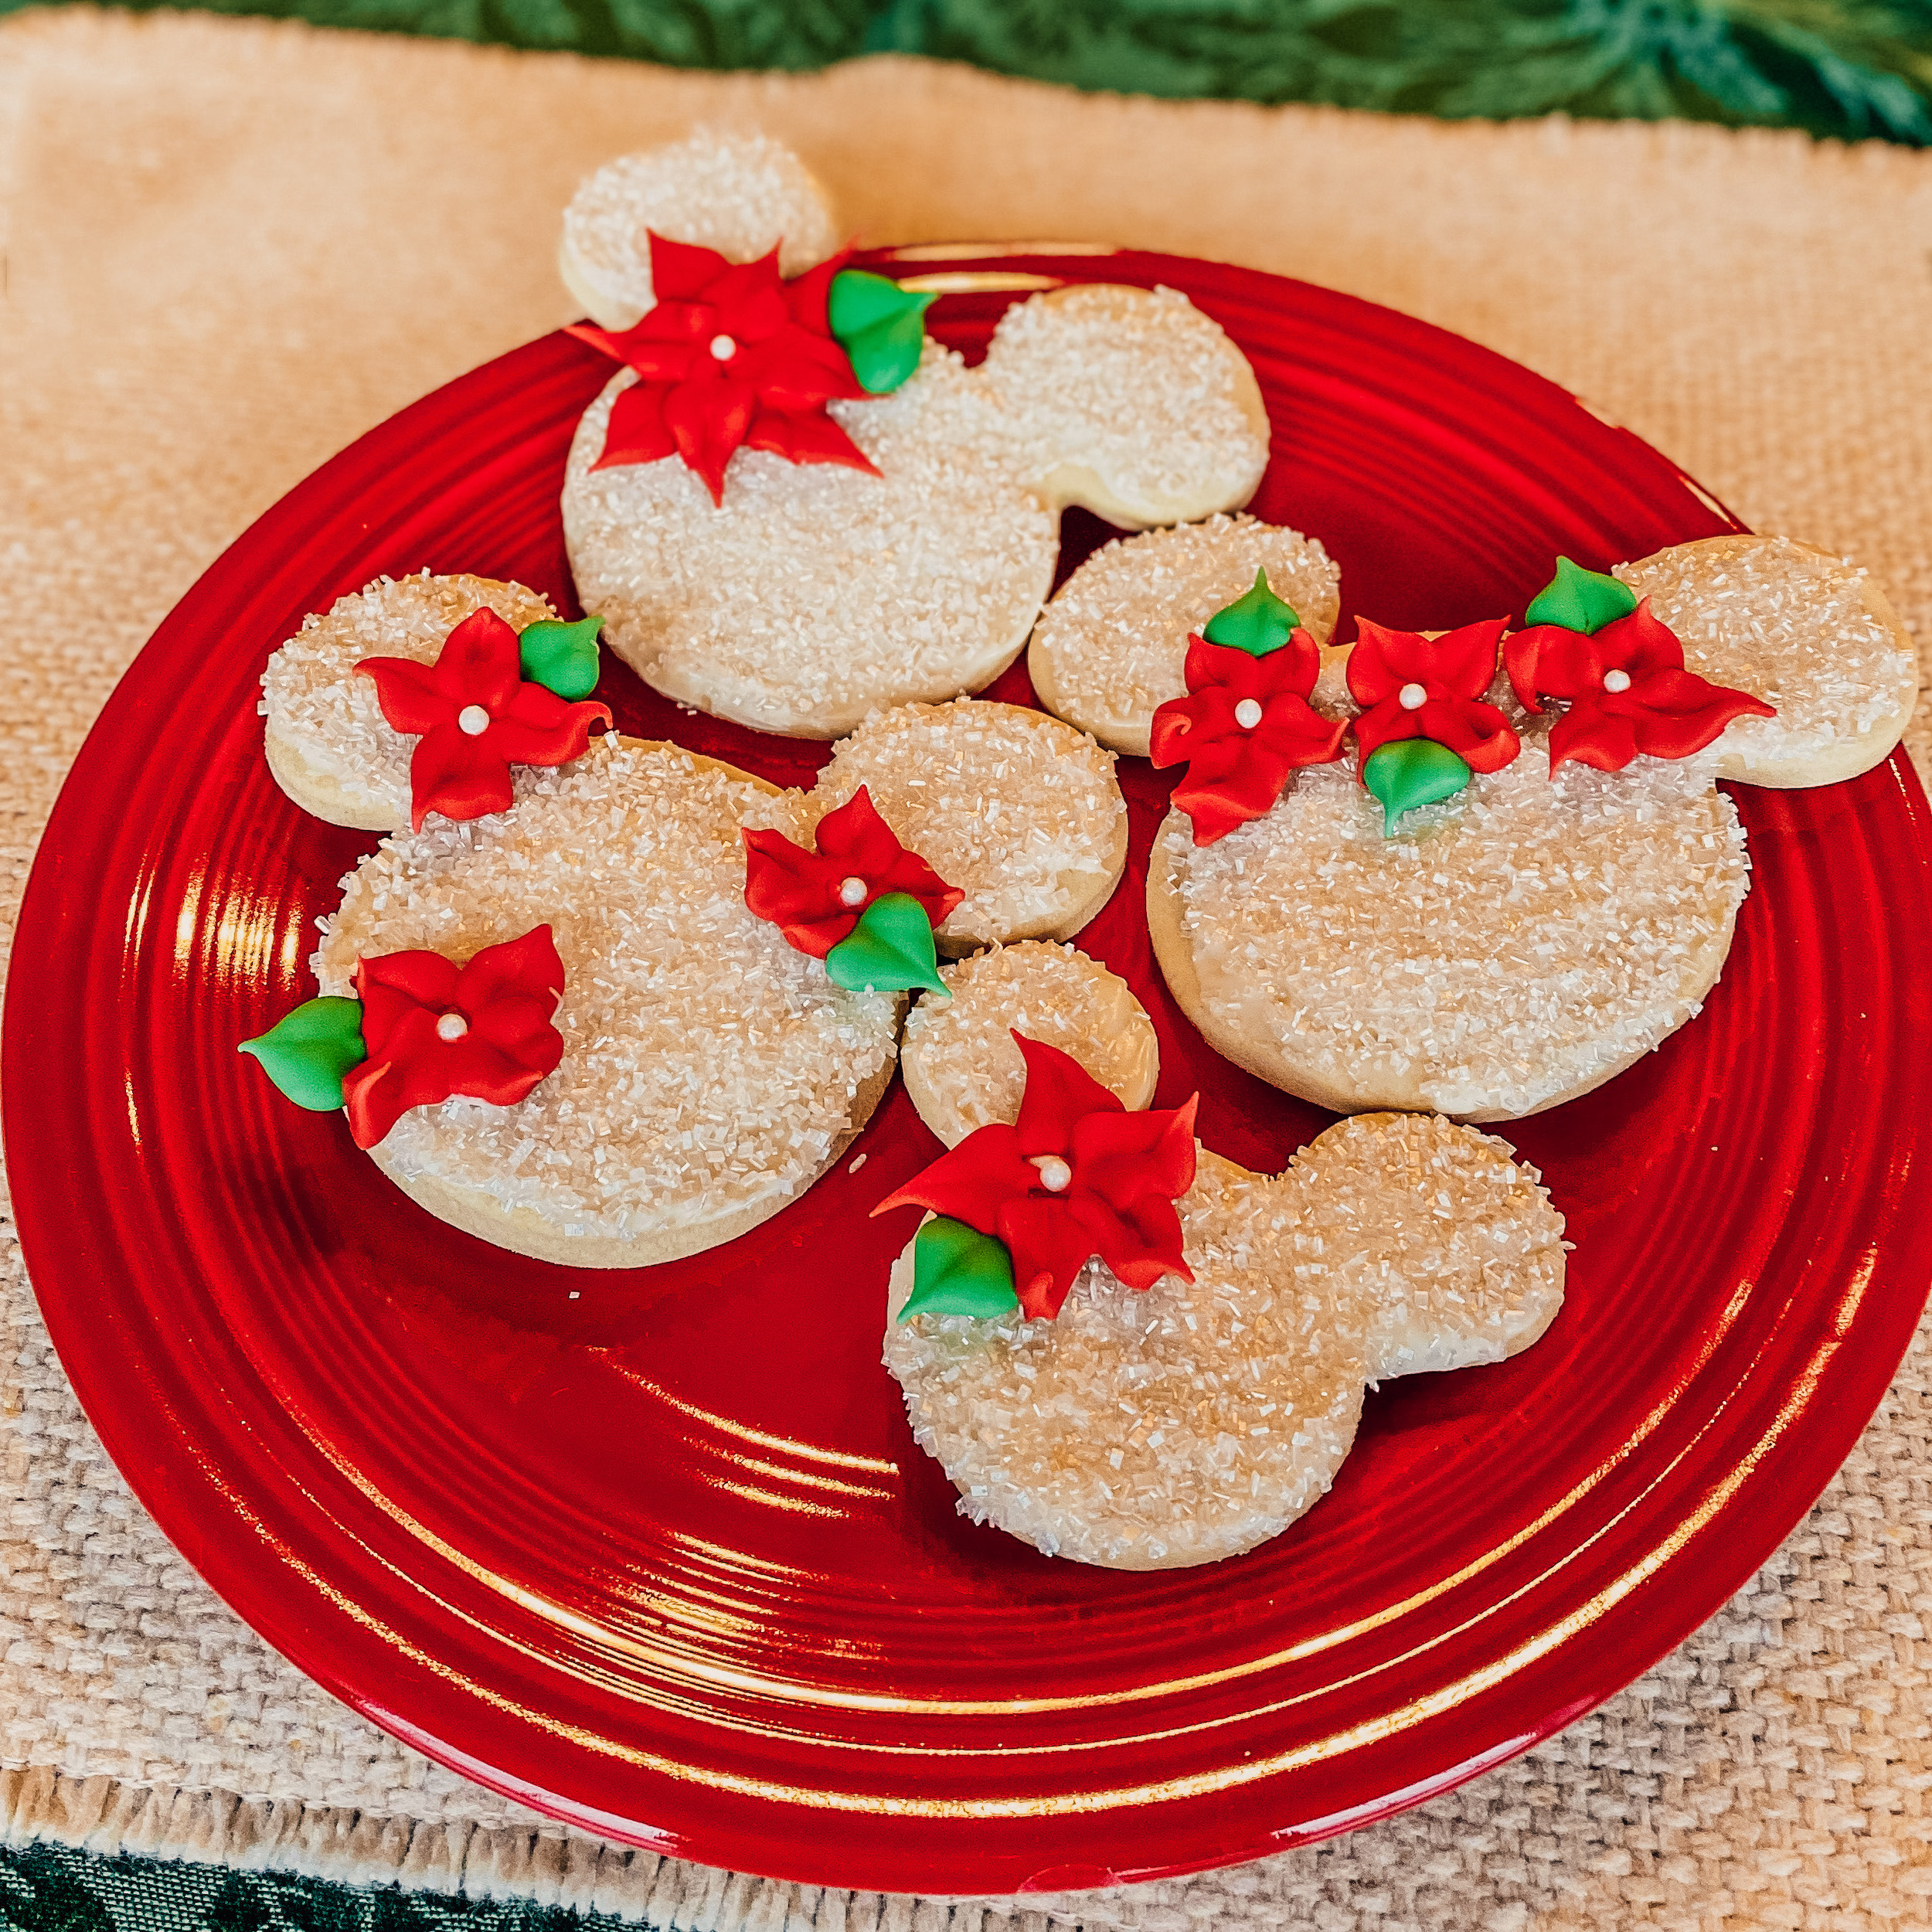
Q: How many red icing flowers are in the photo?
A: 8